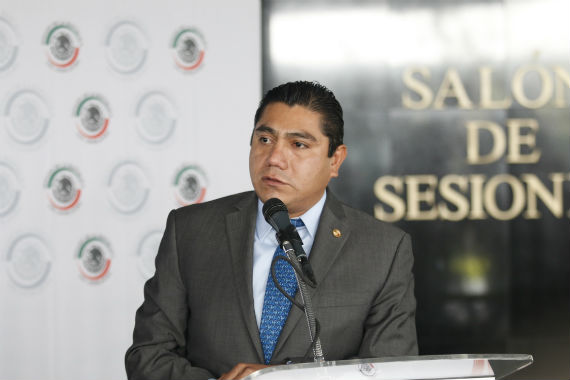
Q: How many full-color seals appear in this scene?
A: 6